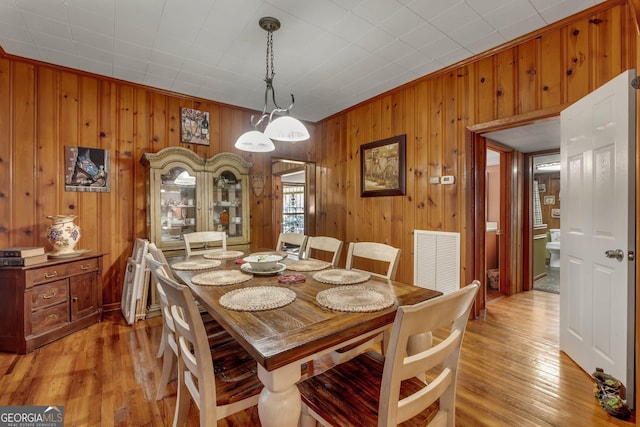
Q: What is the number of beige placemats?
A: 8